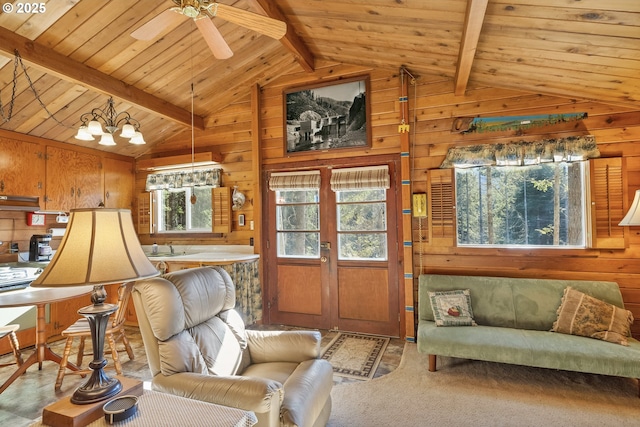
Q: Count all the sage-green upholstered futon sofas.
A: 1